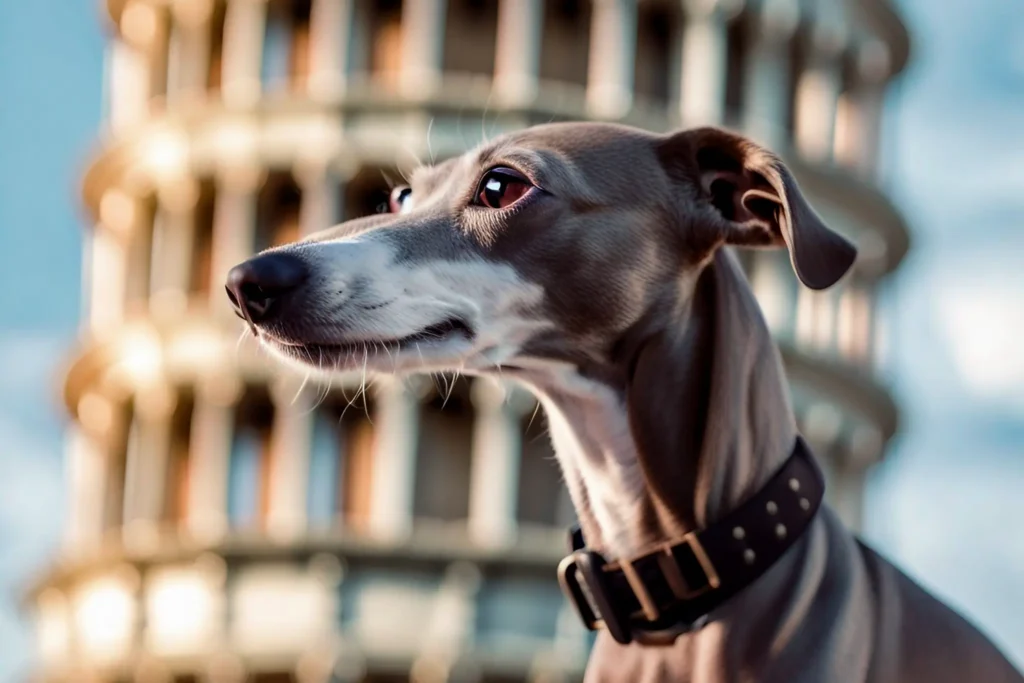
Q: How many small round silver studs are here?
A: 6